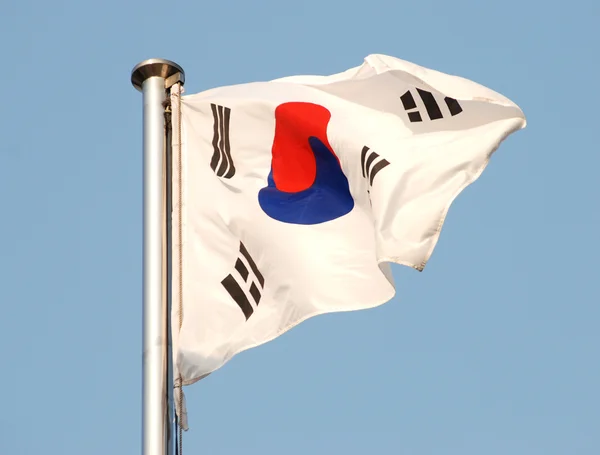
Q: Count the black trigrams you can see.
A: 4